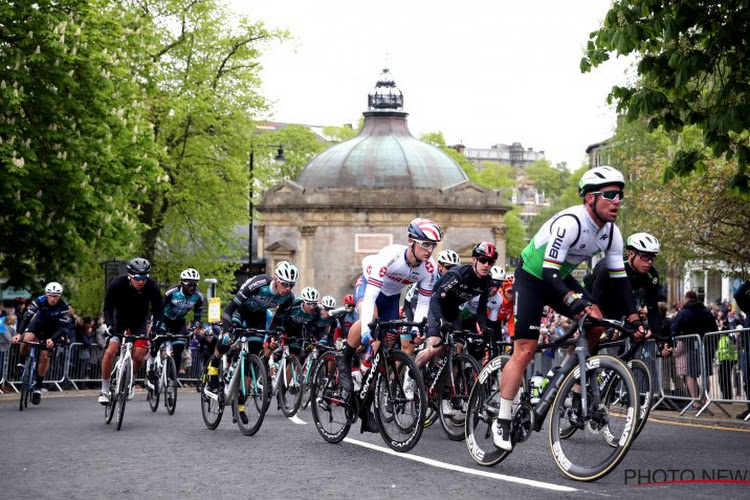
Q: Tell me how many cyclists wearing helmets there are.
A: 14